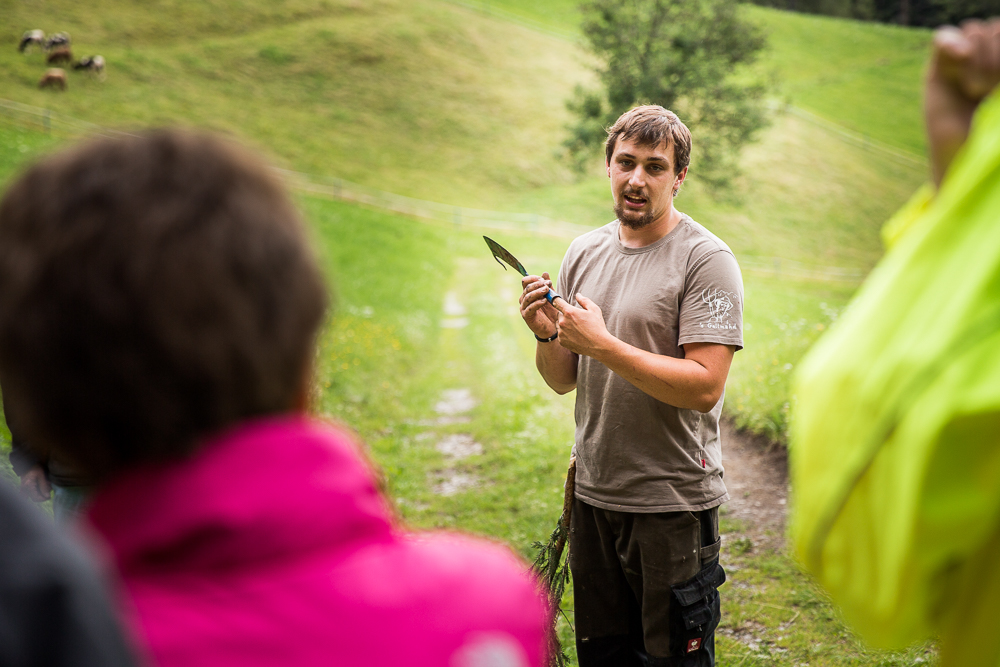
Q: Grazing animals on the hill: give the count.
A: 5